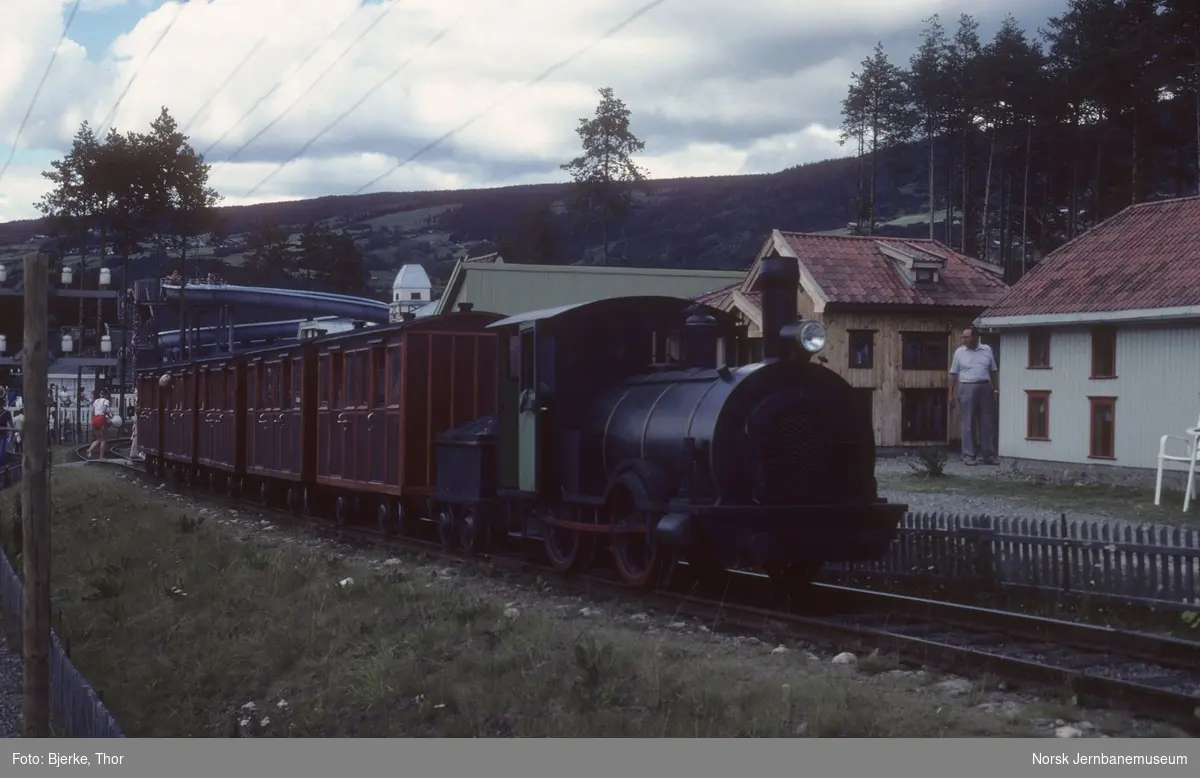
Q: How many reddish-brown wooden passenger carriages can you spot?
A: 5